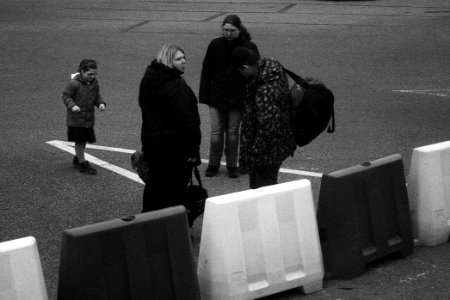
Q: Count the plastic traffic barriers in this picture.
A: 5